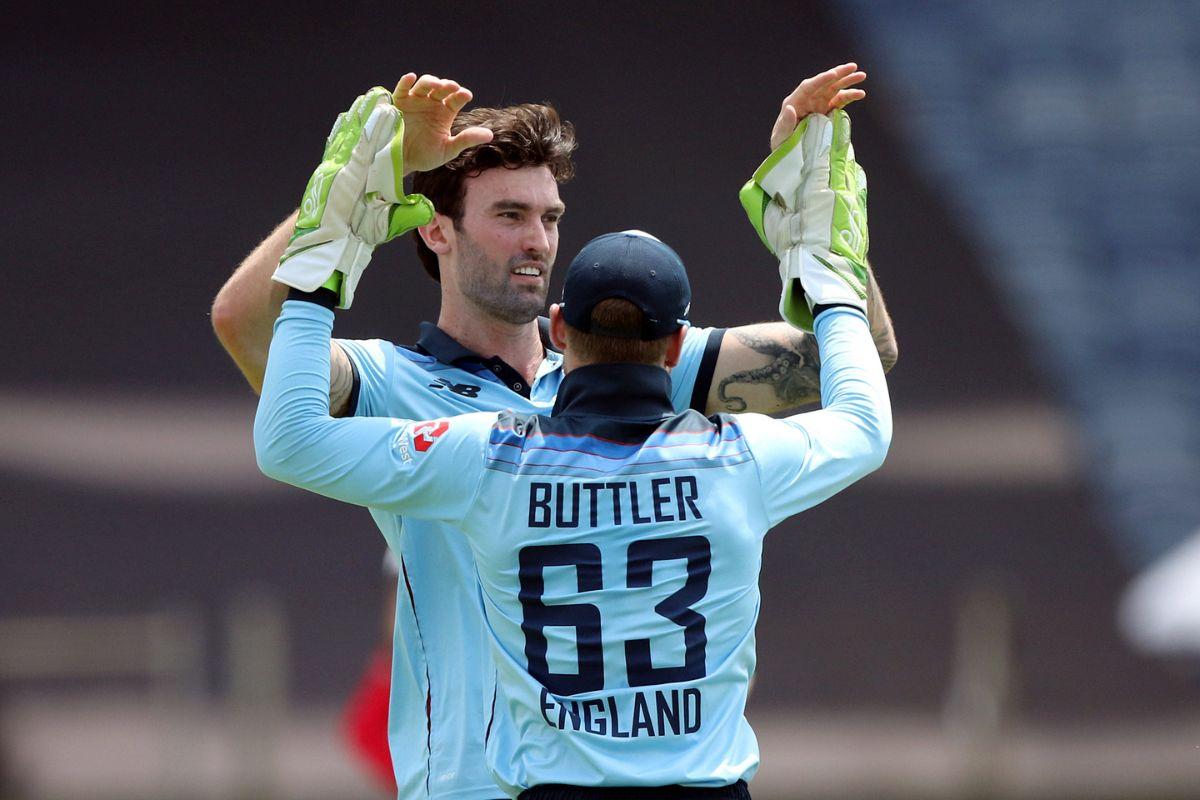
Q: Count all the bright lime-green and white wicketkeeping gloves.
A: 2